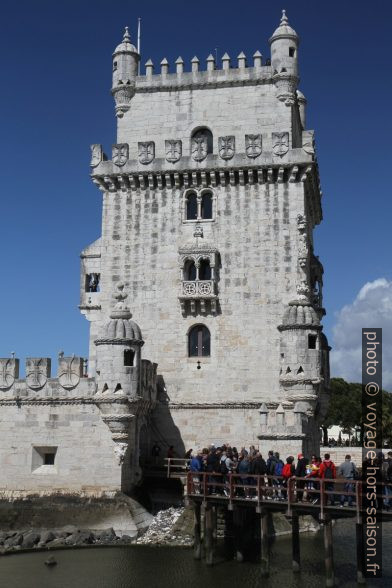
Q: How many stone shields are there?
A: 12